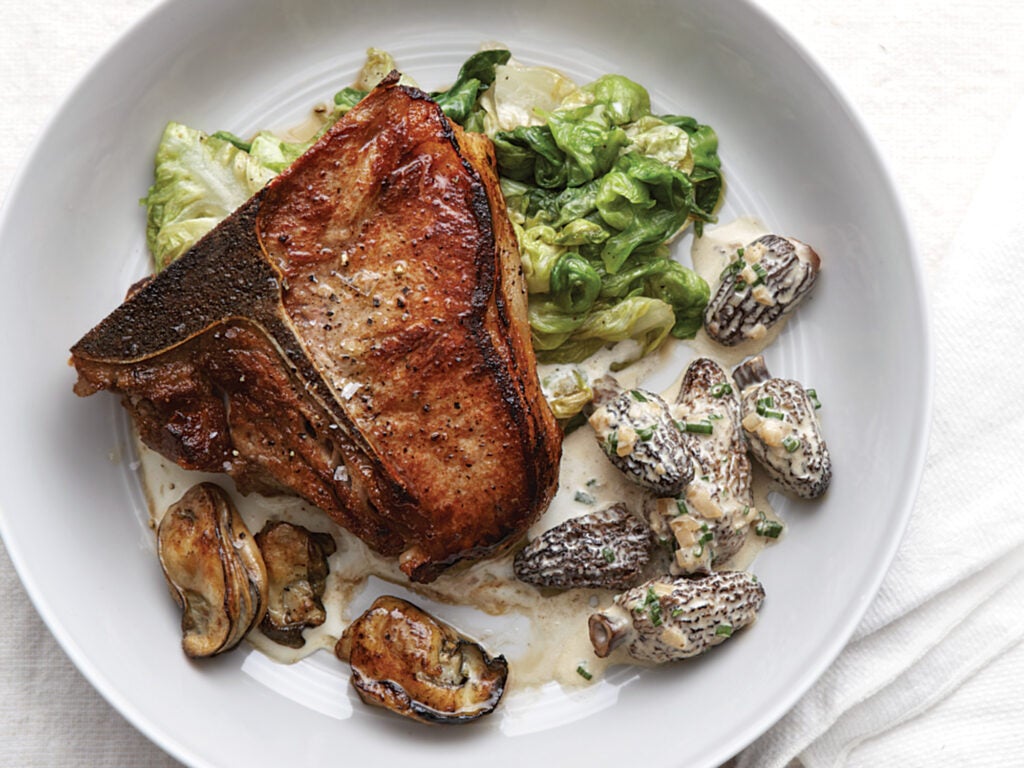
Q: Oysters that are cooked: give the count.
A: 3